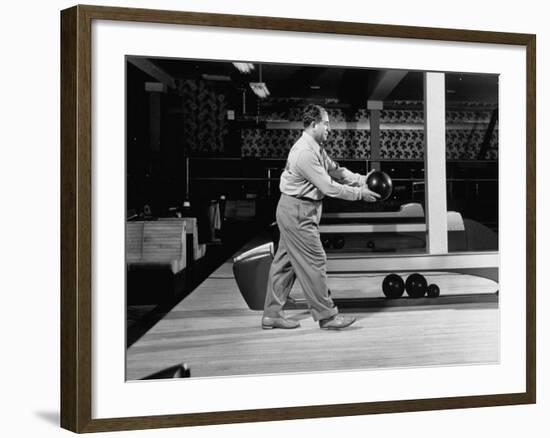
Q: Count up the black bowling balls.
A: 4